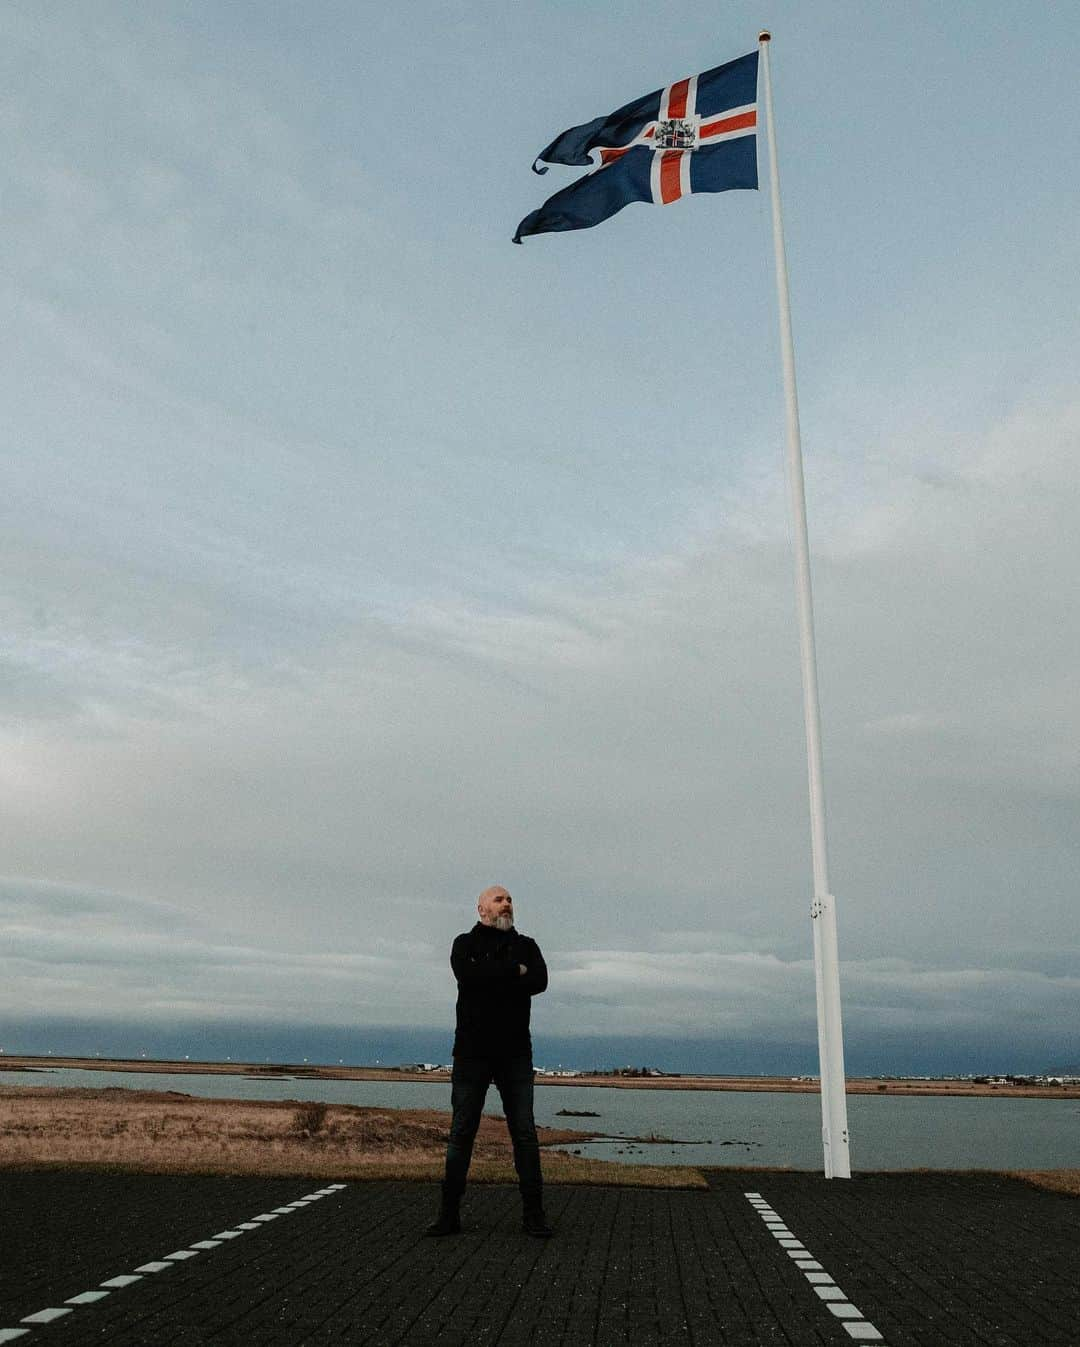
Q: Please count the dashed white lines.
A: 2